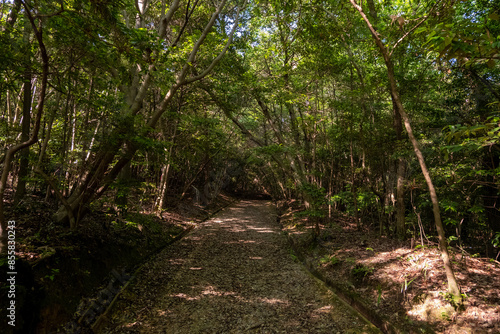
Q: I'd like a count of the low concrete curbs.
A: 2